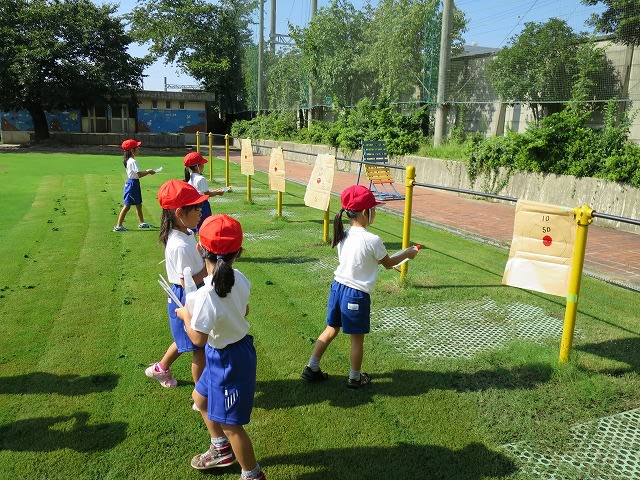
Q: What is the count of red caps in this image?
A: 5